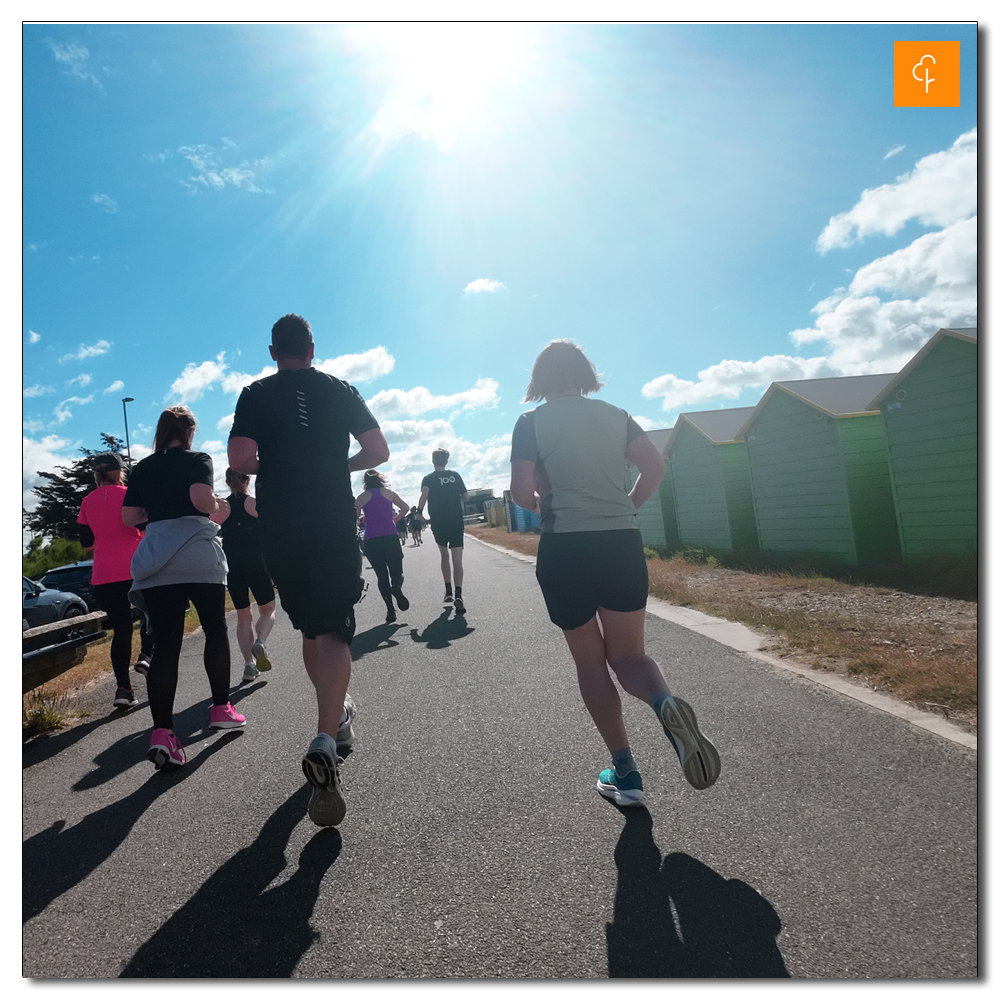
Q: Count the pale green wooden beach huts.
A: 4